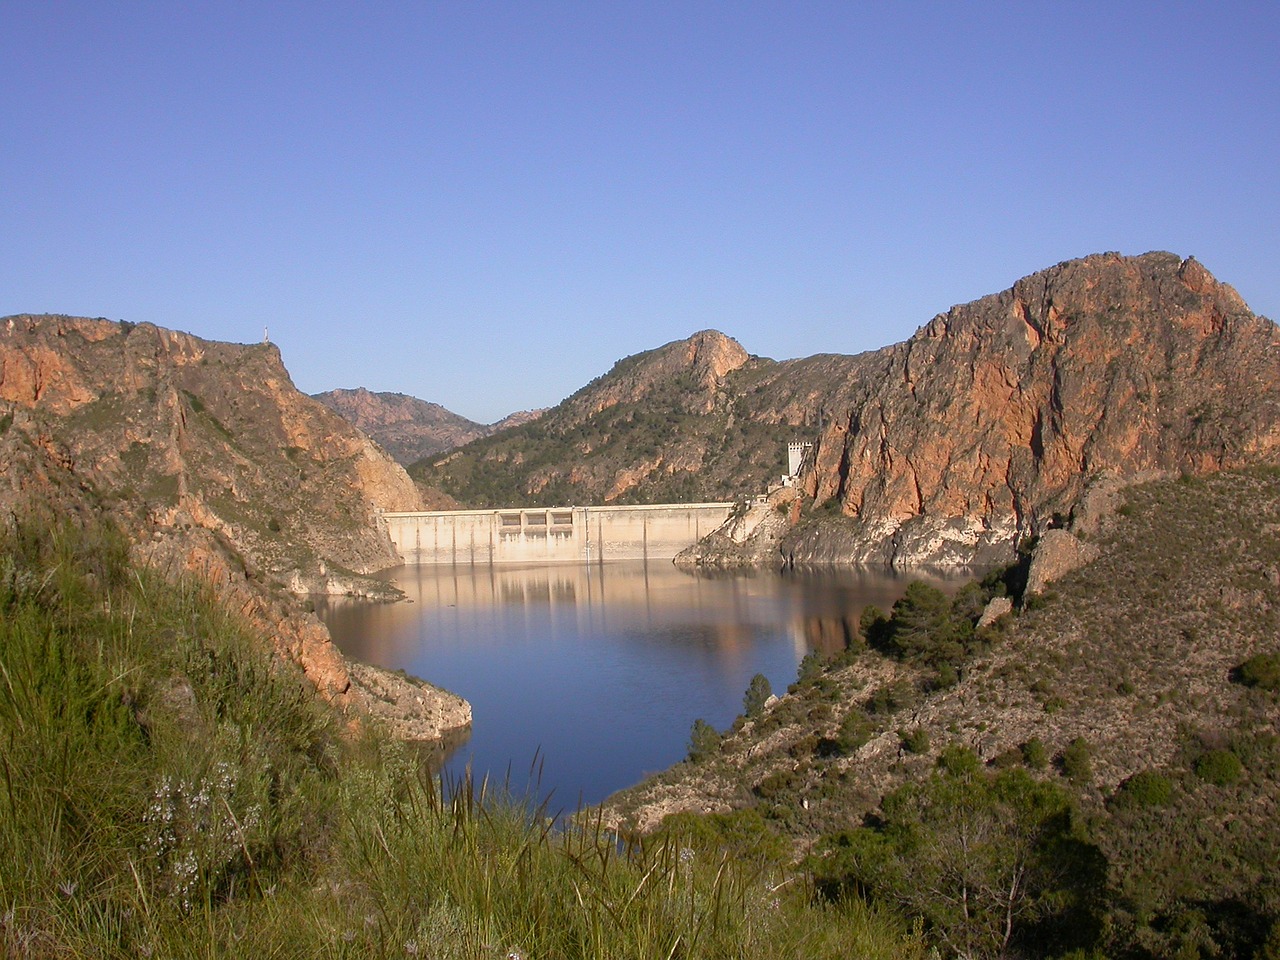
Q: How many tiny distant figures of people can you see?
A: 0